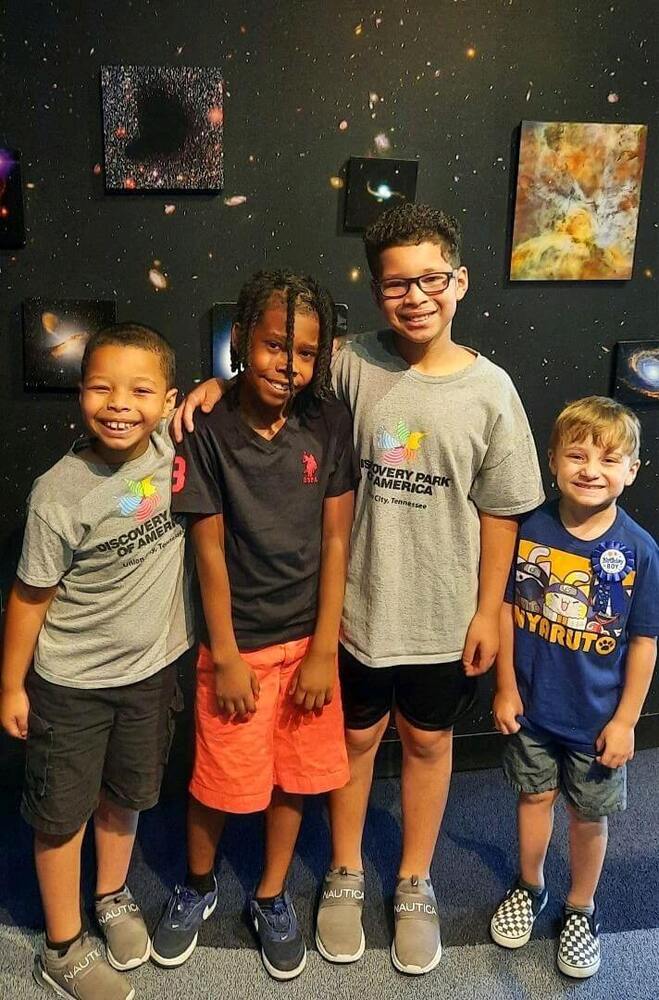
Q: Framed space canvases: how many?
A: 7